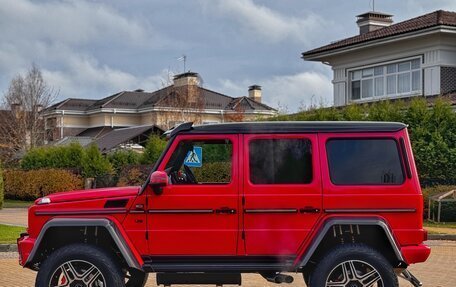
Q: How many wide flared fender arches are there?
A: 2